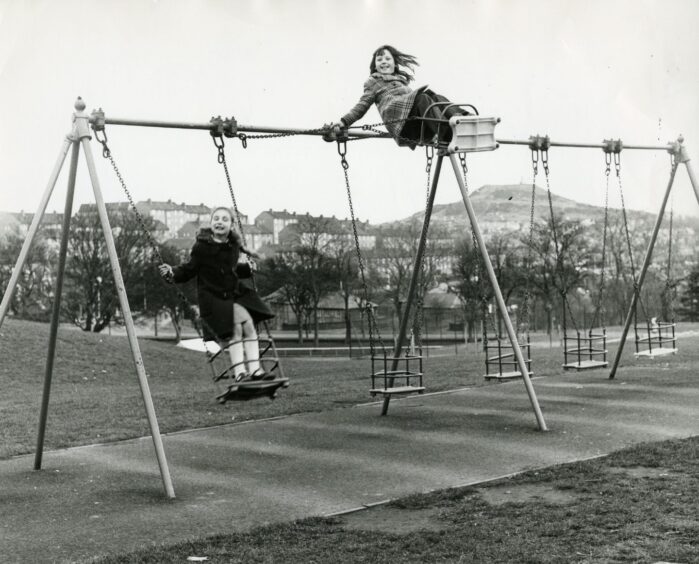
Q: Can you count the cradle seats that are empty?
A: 4